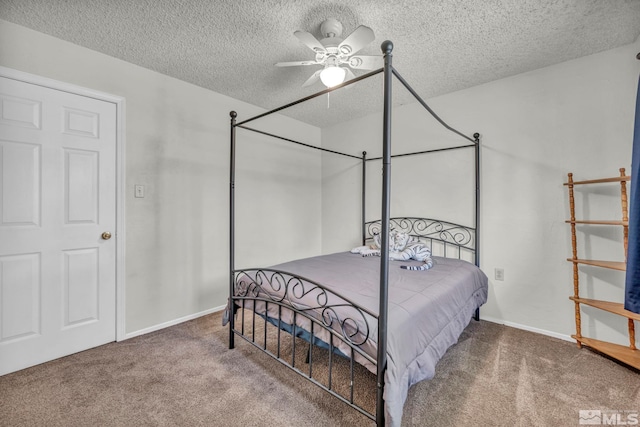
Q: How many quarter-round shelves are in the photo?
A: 5